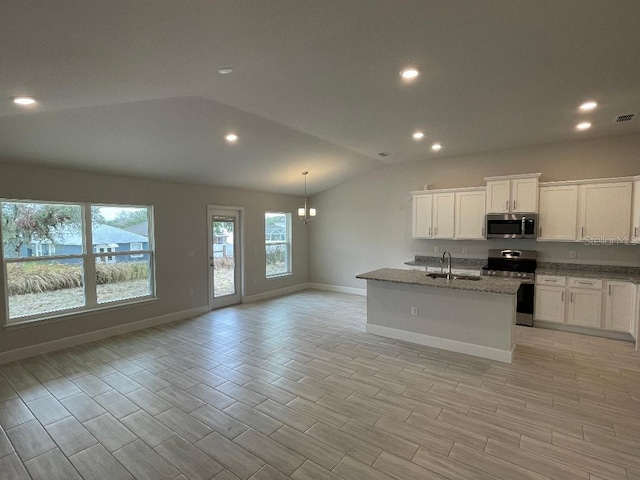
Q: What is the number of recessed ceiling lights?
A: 7